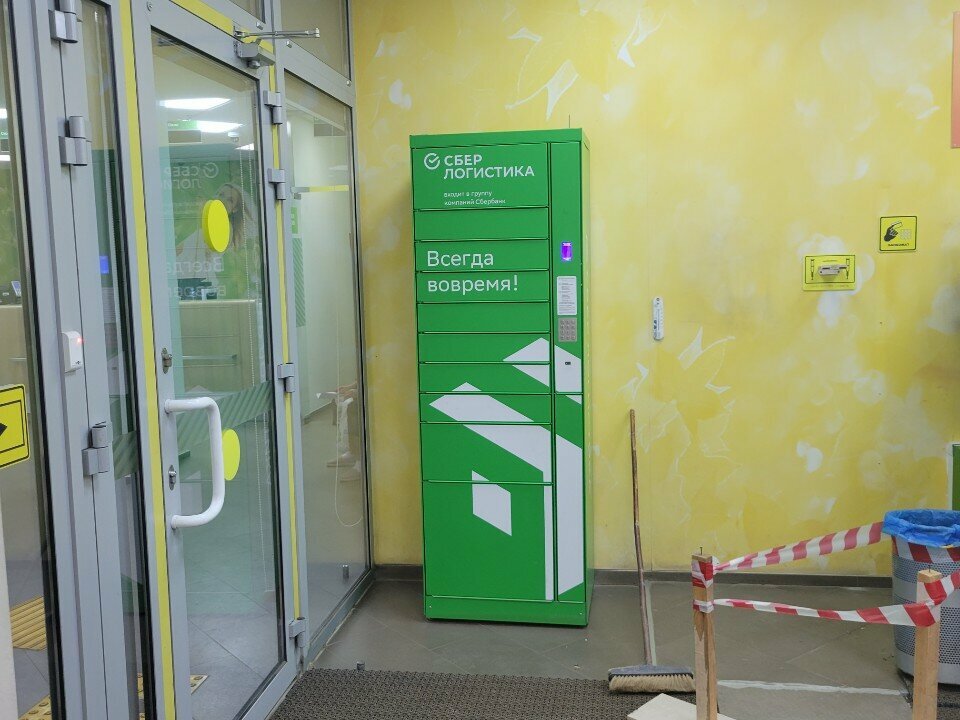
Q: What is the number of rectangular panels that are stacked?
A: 10